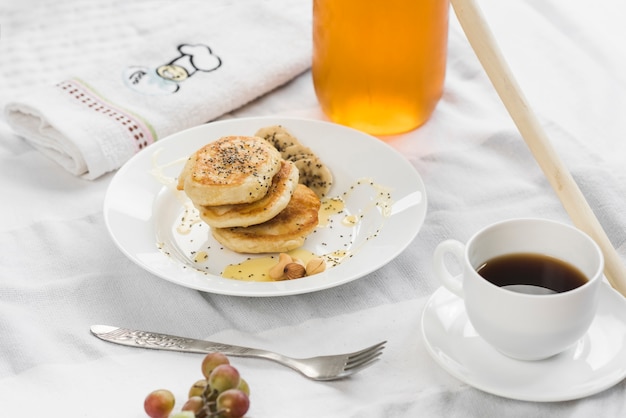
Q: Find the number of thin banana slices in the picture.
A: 5